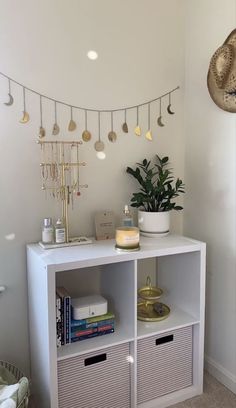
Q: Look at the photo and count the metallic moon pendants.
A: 13